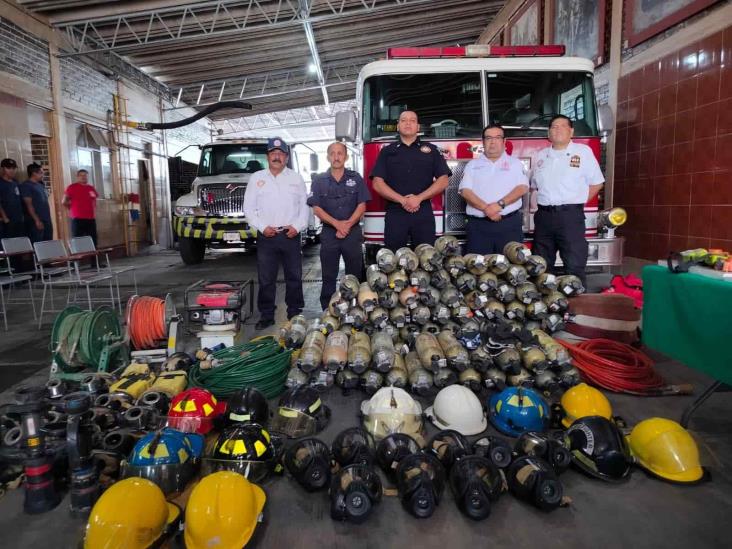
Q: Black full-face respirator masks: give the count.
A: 10